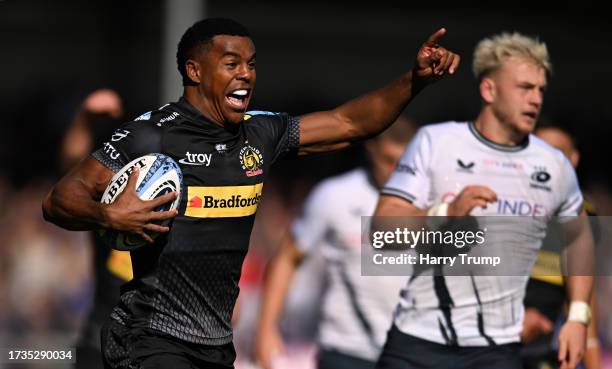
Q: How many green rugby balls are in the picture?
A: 0